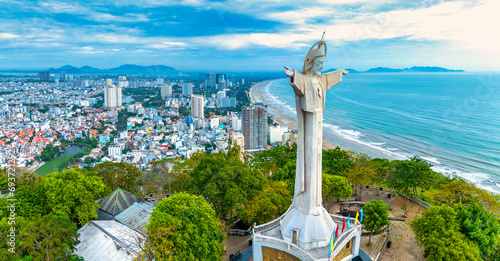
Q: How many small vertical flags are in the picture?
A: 8